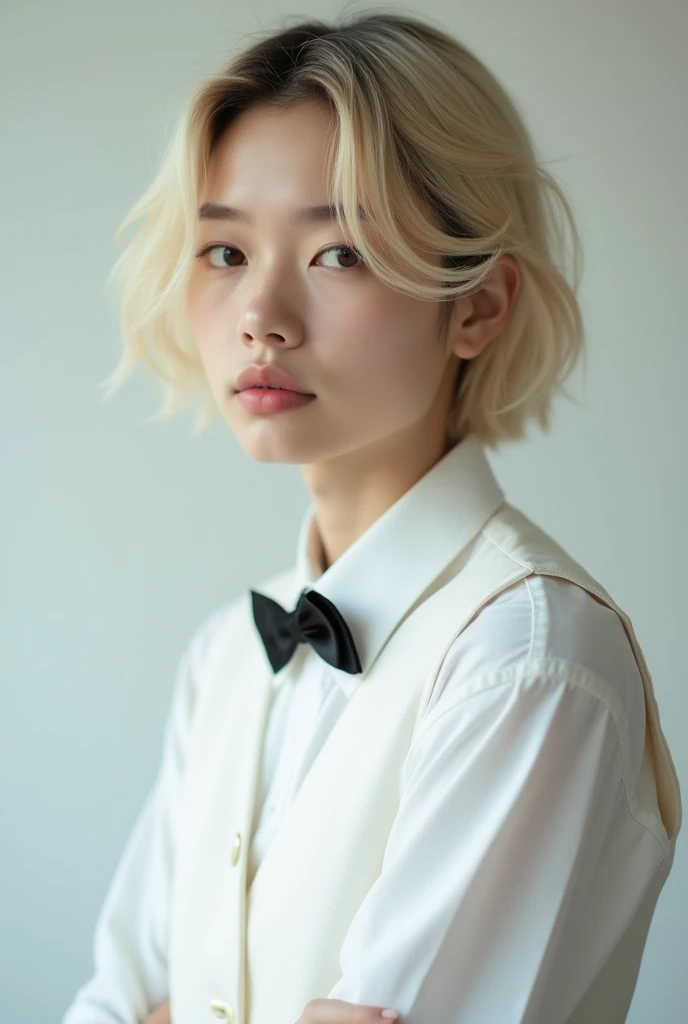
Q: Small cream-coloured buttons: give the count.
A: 2